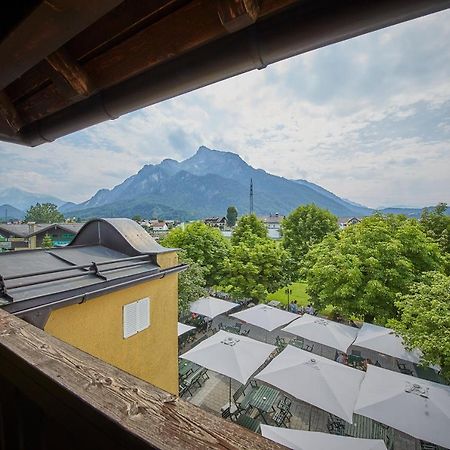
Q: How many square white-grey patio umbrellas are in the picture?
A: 9